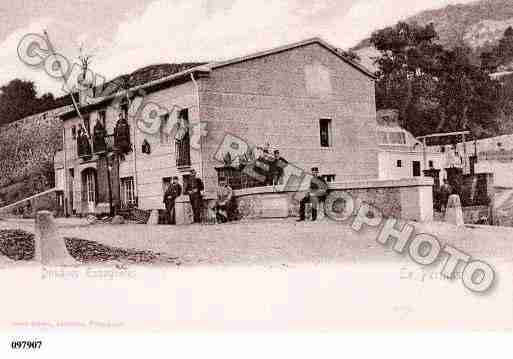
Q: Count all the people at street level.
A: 4